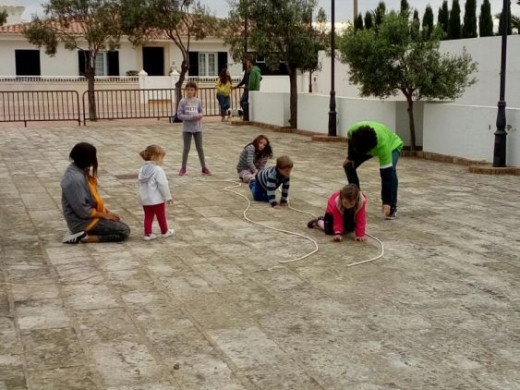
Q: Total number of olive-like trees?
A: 4